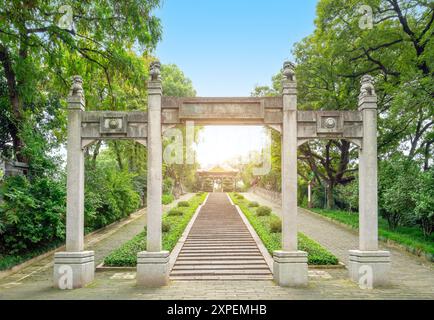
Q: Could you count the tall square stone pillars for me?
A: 4